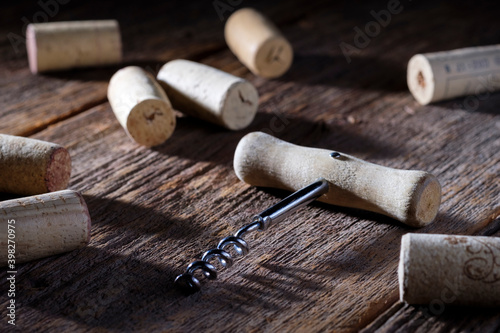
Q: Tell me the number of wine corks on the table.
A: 8